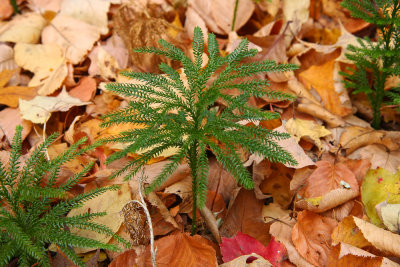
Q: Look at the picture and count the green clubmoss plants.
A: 3